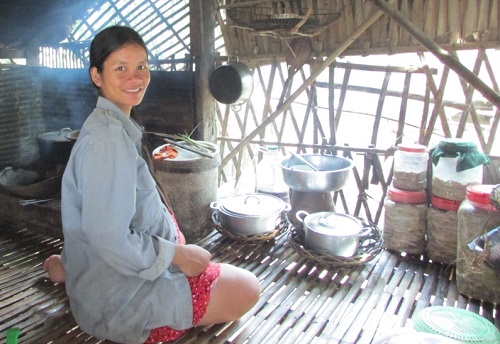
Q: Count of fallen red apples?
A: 0